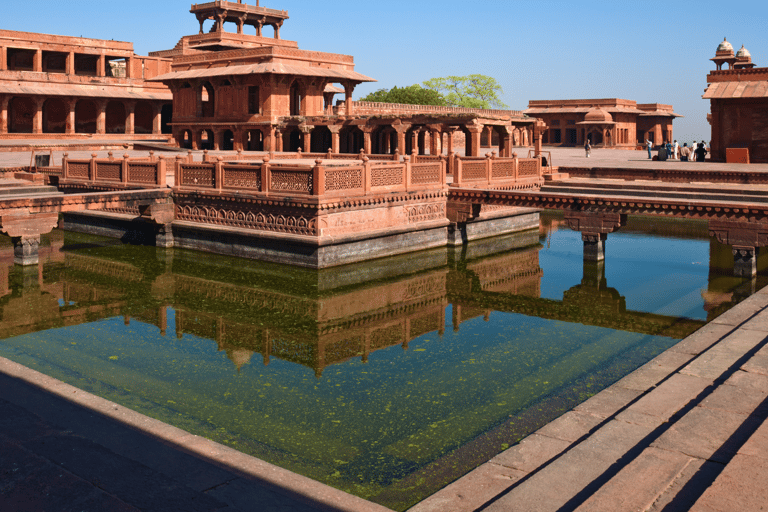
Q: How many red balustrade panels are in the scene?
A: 12